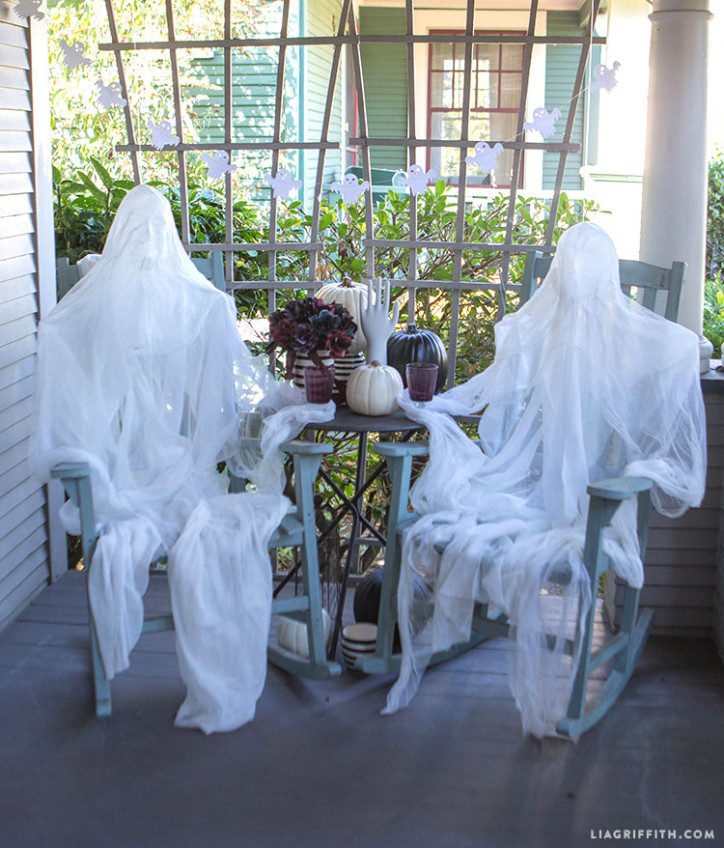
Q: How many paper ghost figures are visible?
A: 11